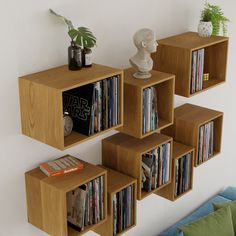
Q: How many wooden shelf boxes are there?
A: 8